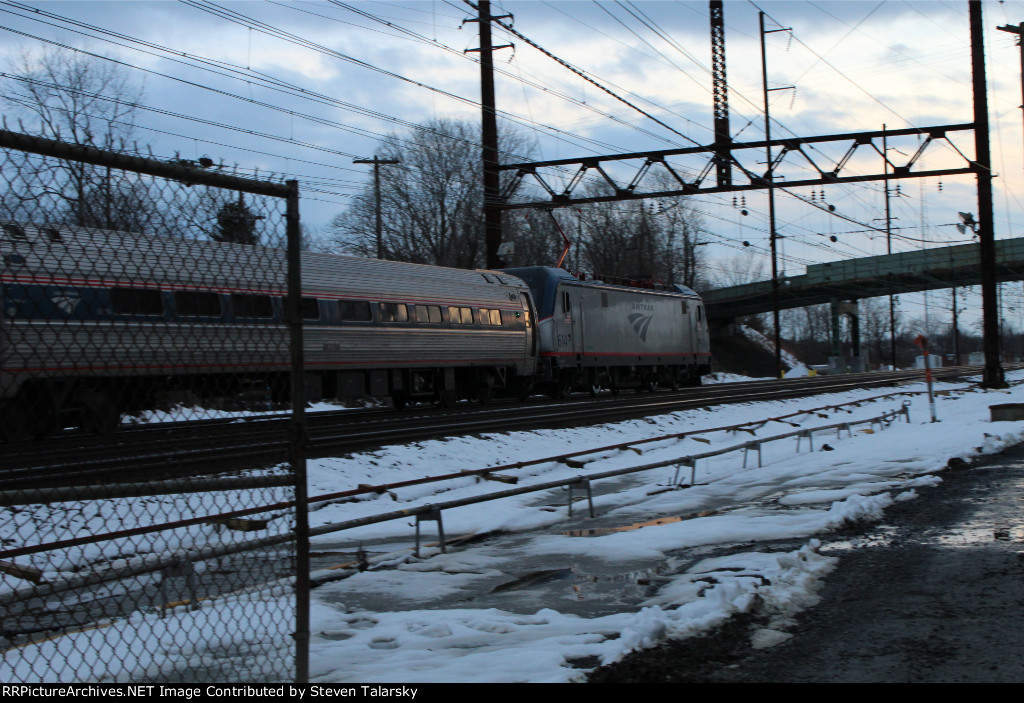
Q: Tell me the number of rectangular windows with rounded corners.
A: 9